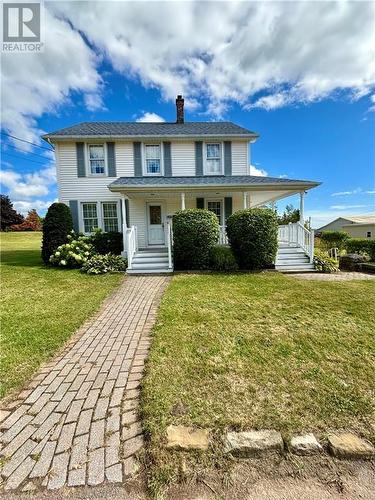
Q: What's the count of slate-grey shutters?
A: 10